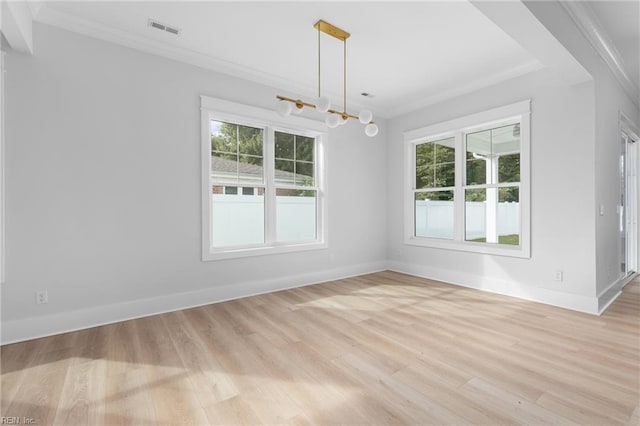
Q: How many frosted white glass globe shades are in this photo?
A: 7